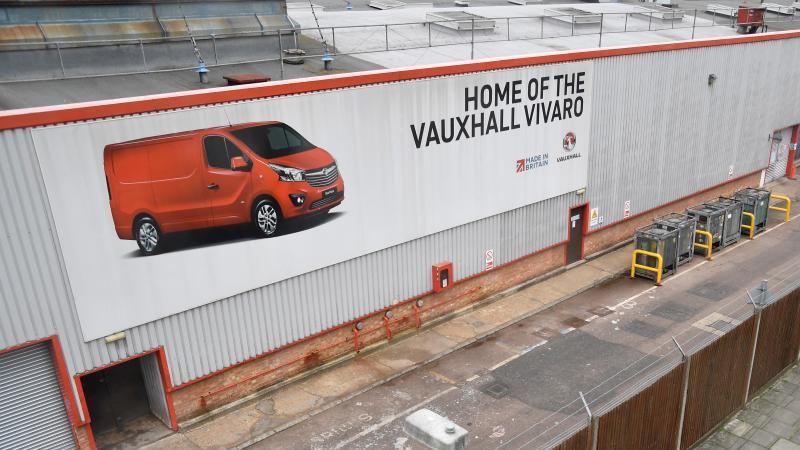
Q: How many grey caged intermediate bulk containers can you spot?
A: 5